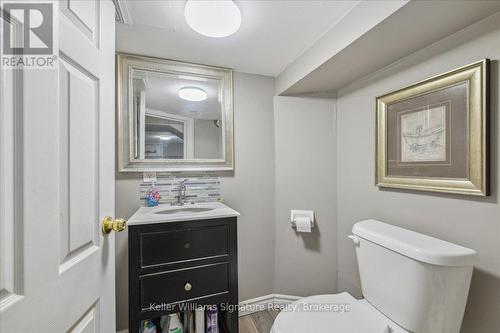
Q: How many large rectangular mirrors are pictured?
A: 1